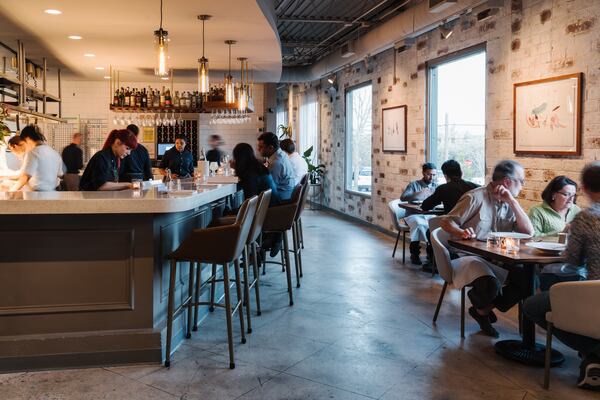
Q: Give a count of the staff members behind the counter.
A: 7